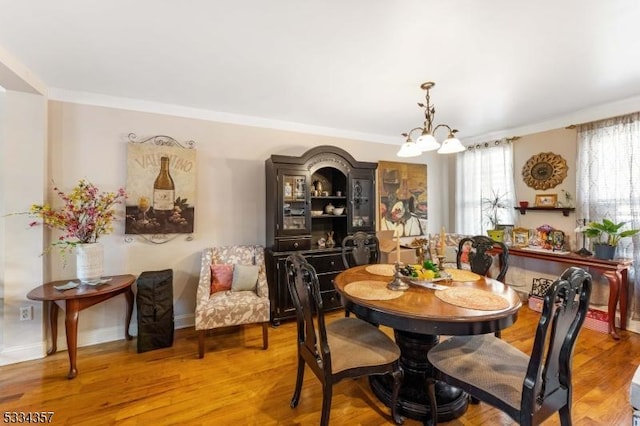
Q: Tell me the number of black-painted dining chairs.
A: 4